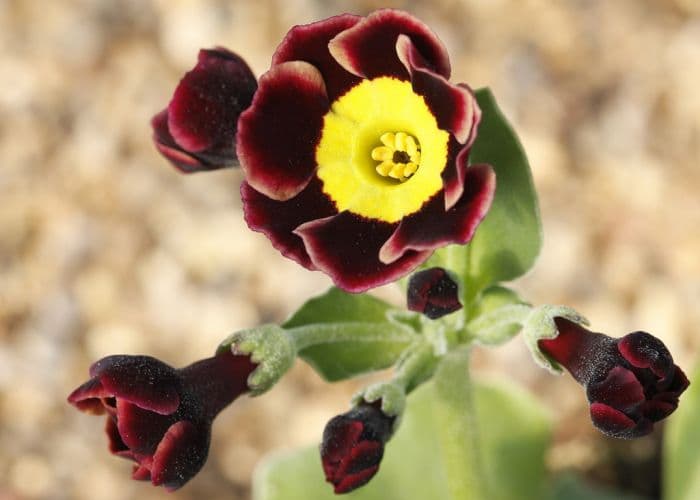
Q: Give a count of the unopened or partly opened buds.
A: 5